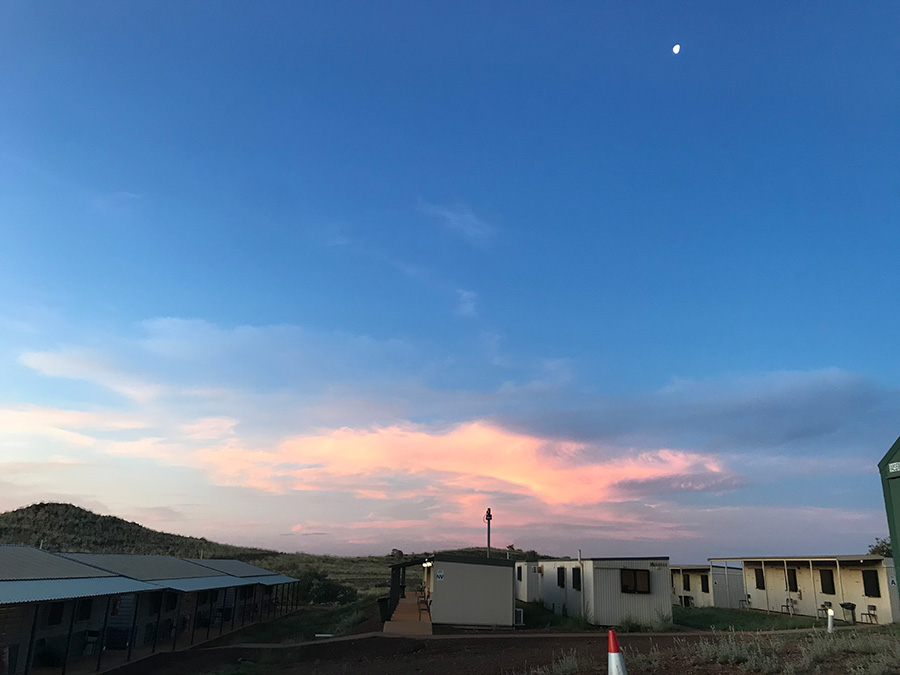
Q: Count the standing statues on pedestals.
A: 0